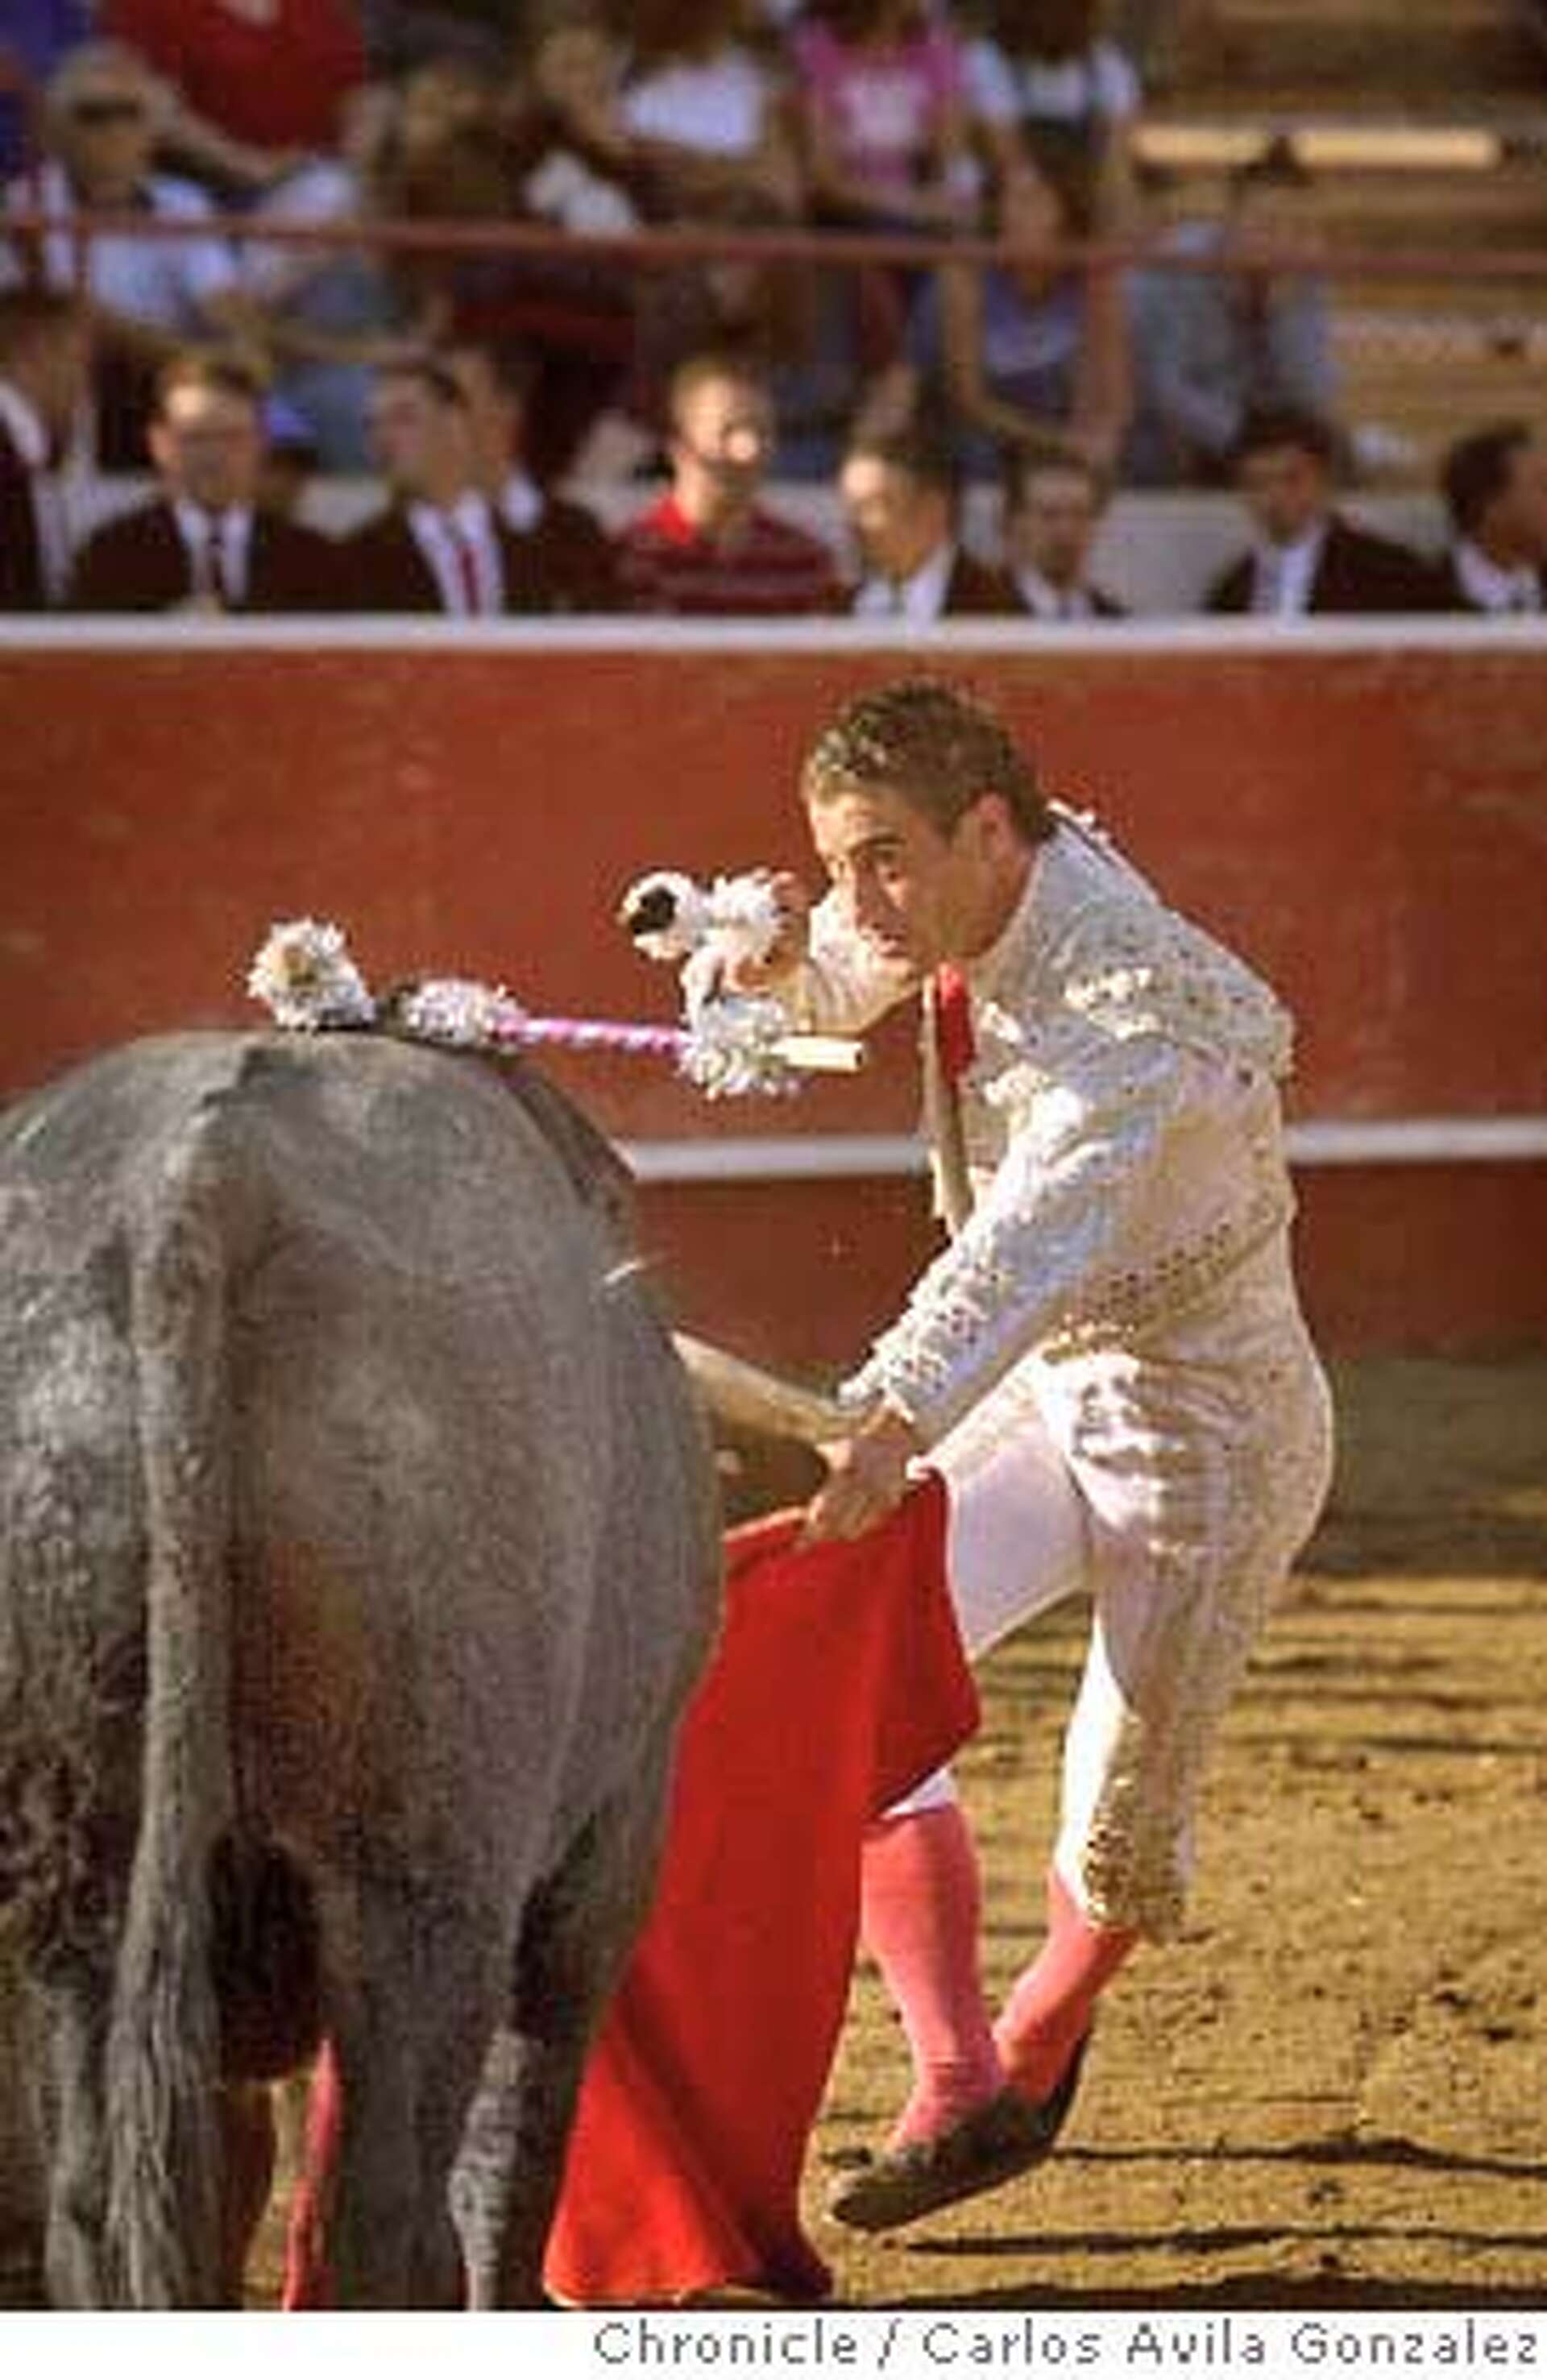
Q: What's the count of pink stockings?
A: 2